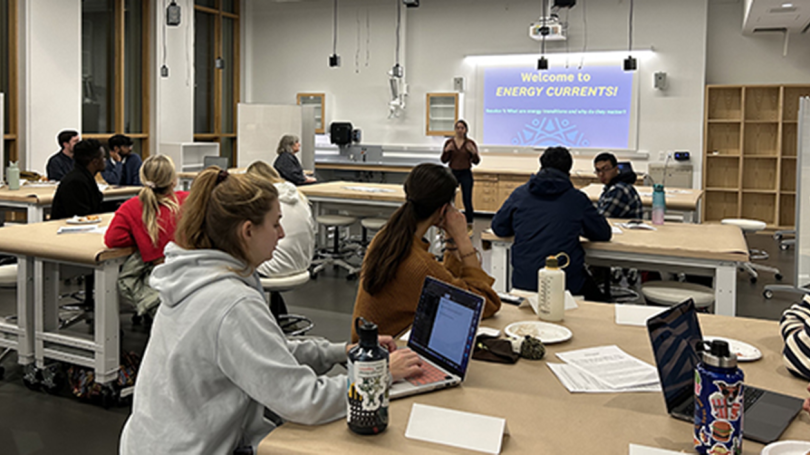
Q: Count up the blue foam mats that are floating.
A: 0